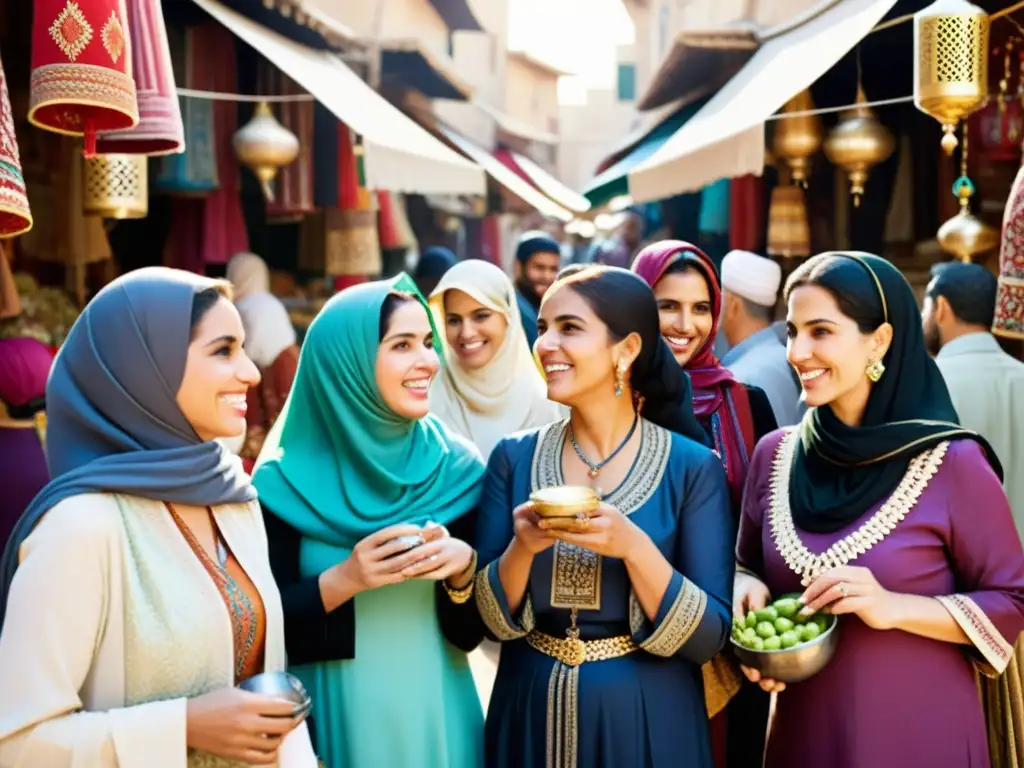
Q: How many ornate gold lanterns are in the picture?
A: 6